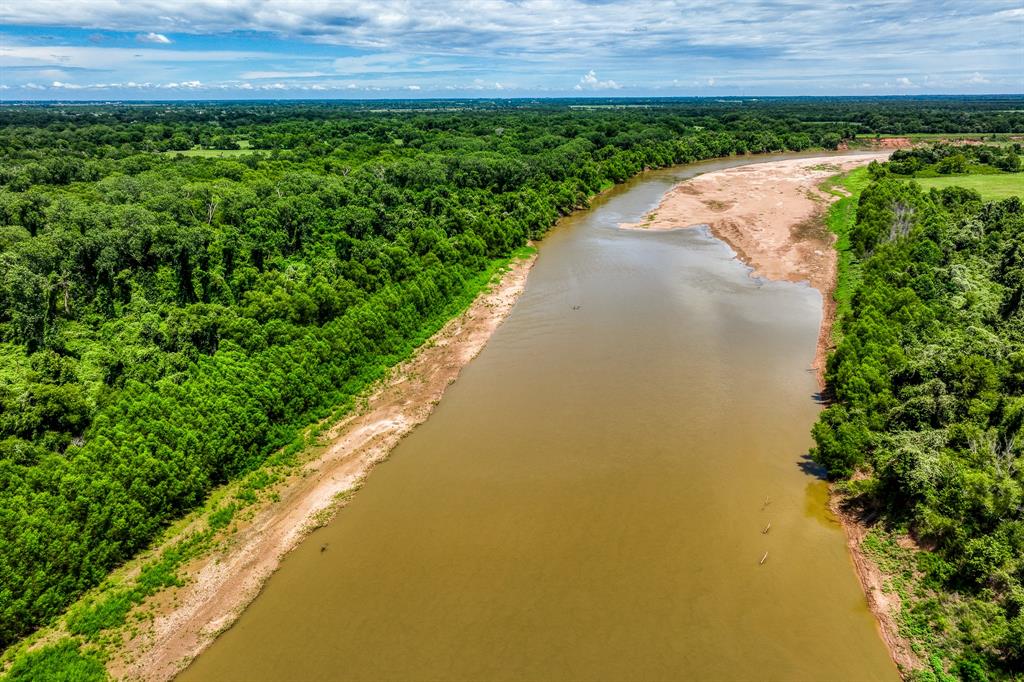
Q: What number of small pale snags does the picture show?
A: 3